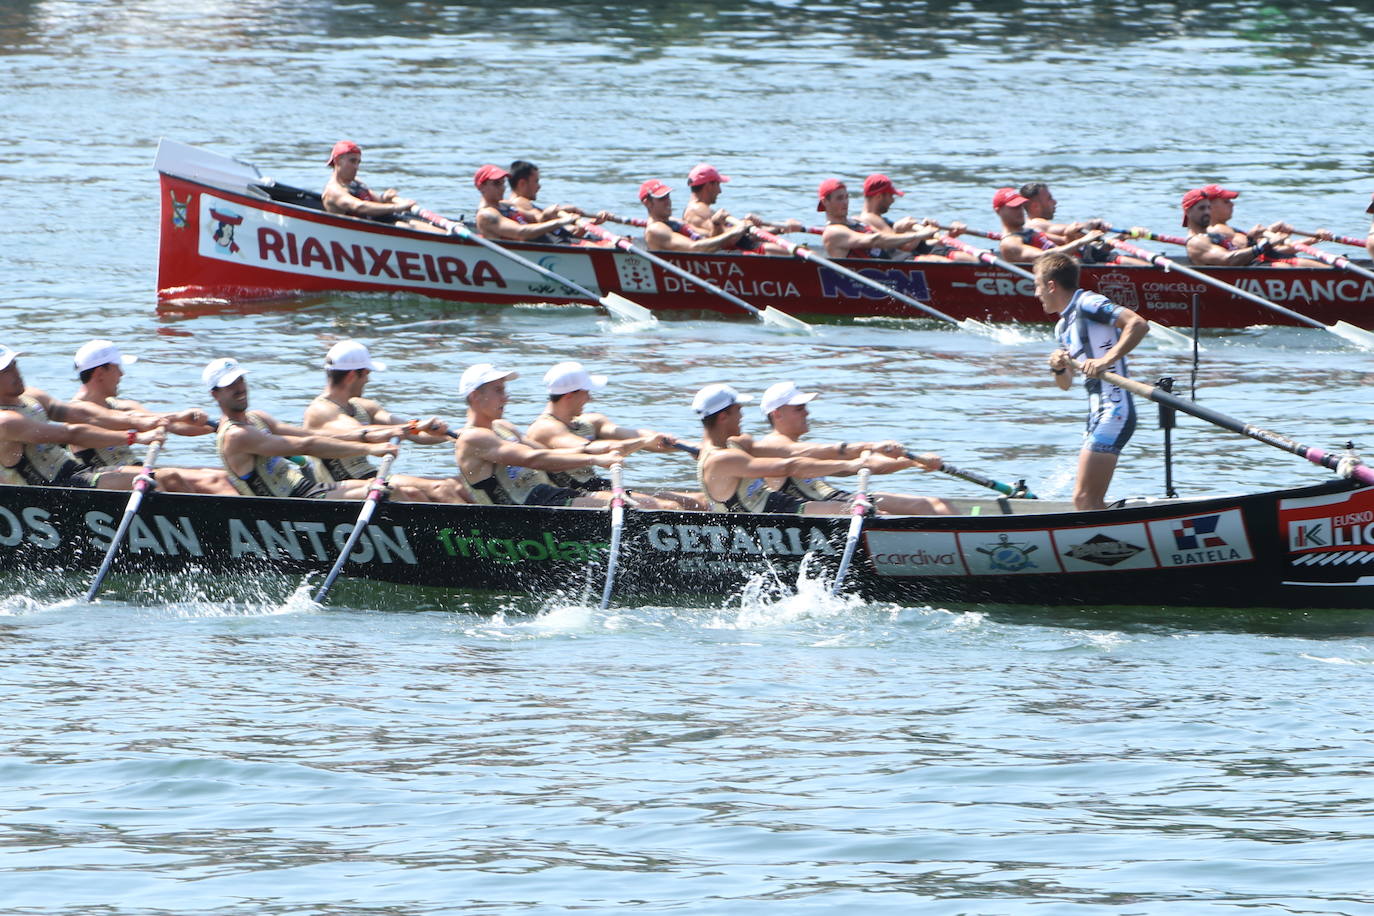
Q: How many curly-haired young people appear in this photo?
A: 0